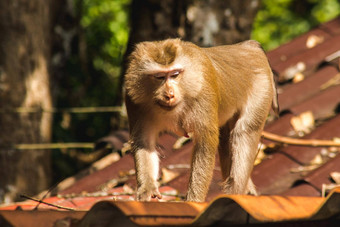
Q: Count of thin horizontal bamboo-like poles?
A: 2